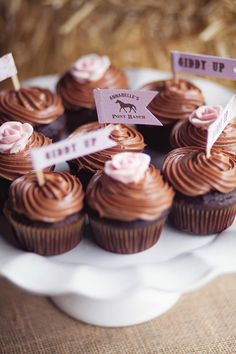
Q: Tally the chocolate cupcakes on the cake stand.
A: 9